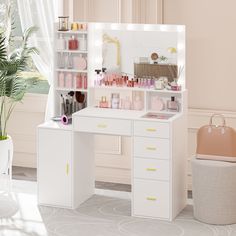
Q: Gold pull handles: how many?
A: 6